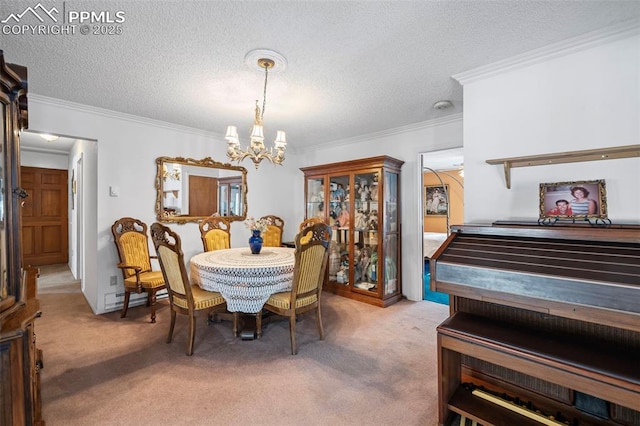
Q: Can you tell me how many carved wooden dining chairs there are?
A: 6